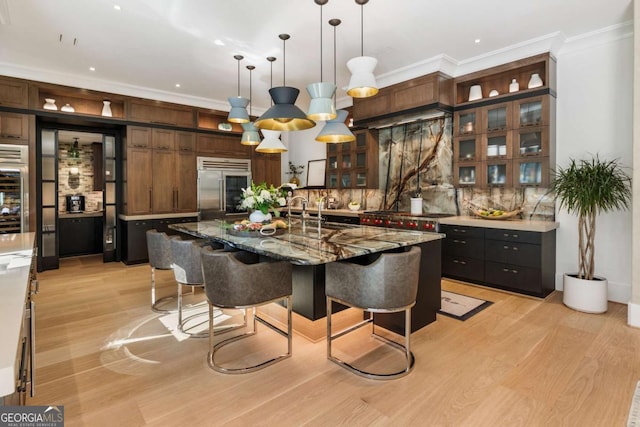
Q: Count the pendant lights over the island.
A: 7